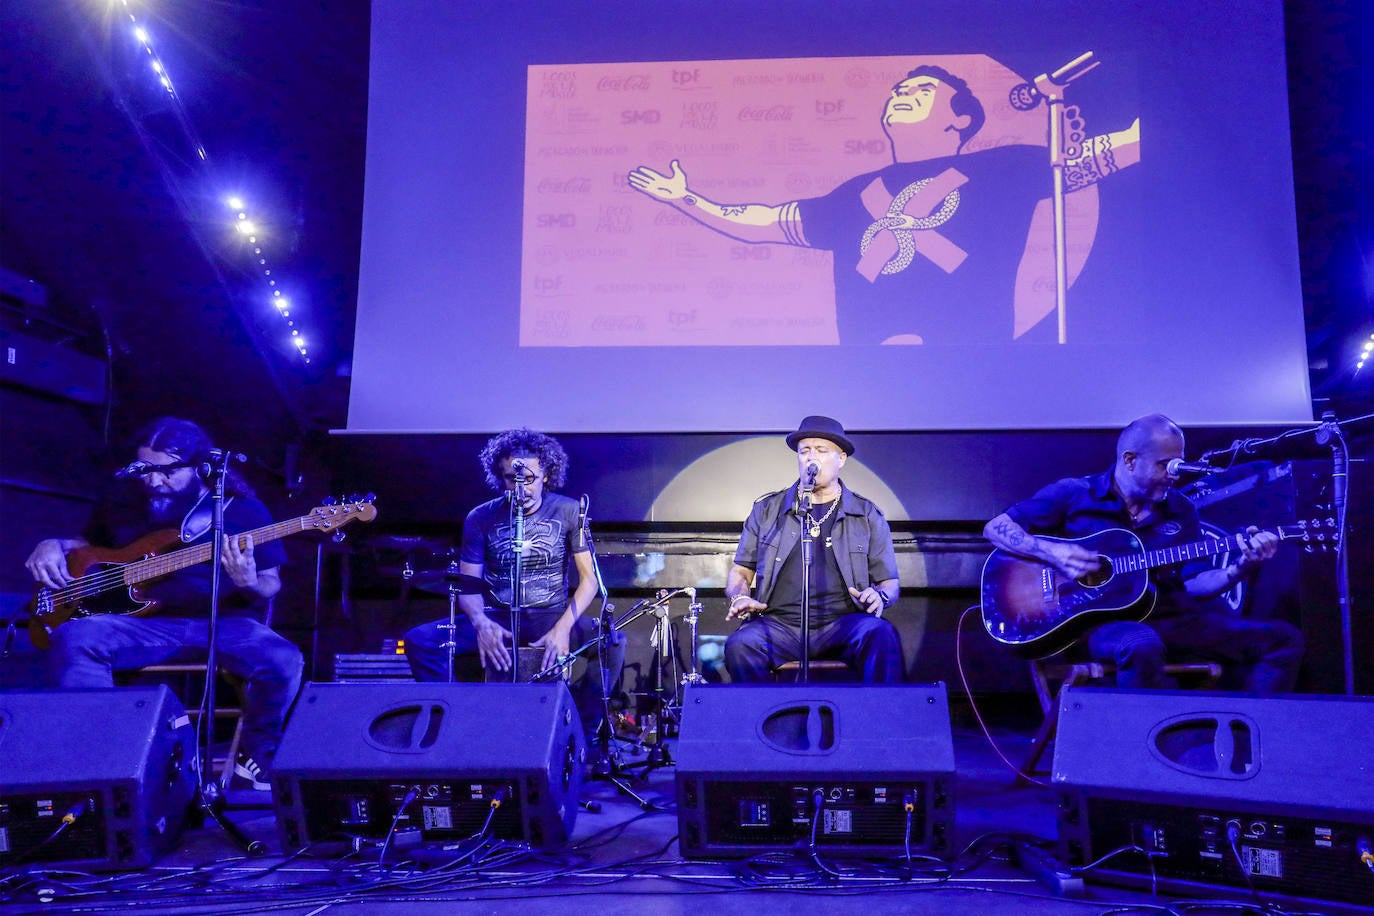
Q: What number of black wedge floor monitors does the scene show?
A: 4